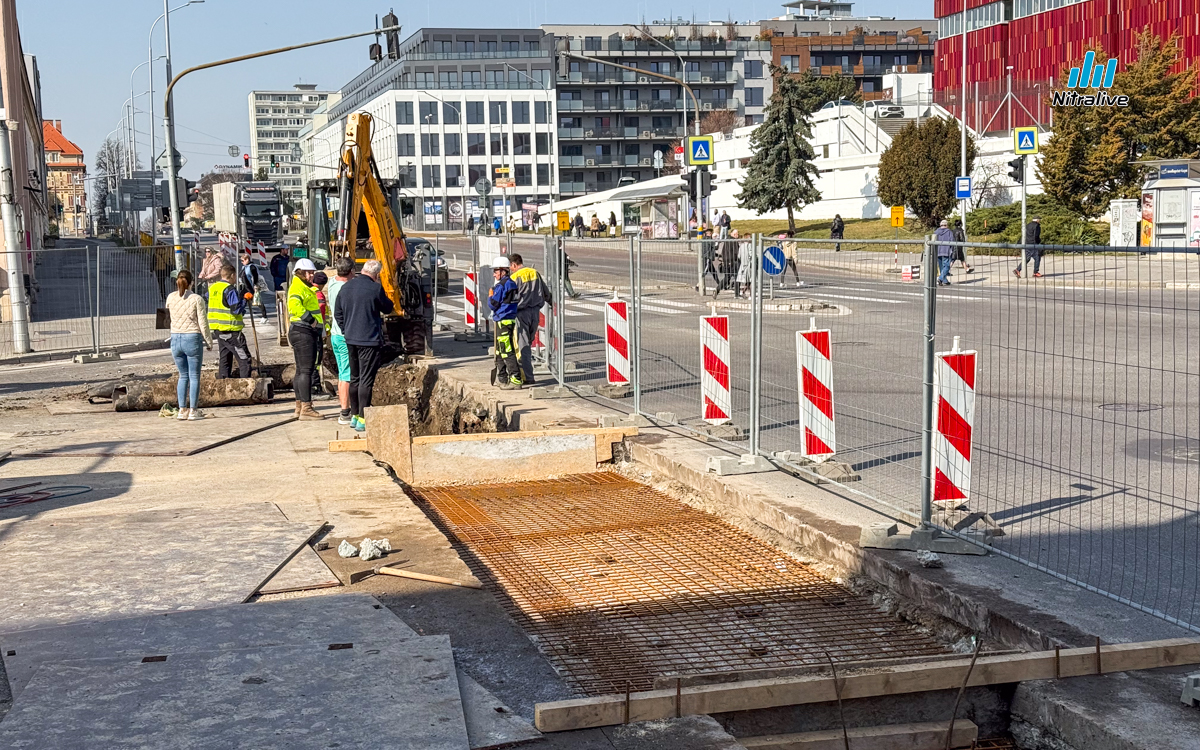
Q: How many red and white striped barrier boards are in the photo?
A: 12